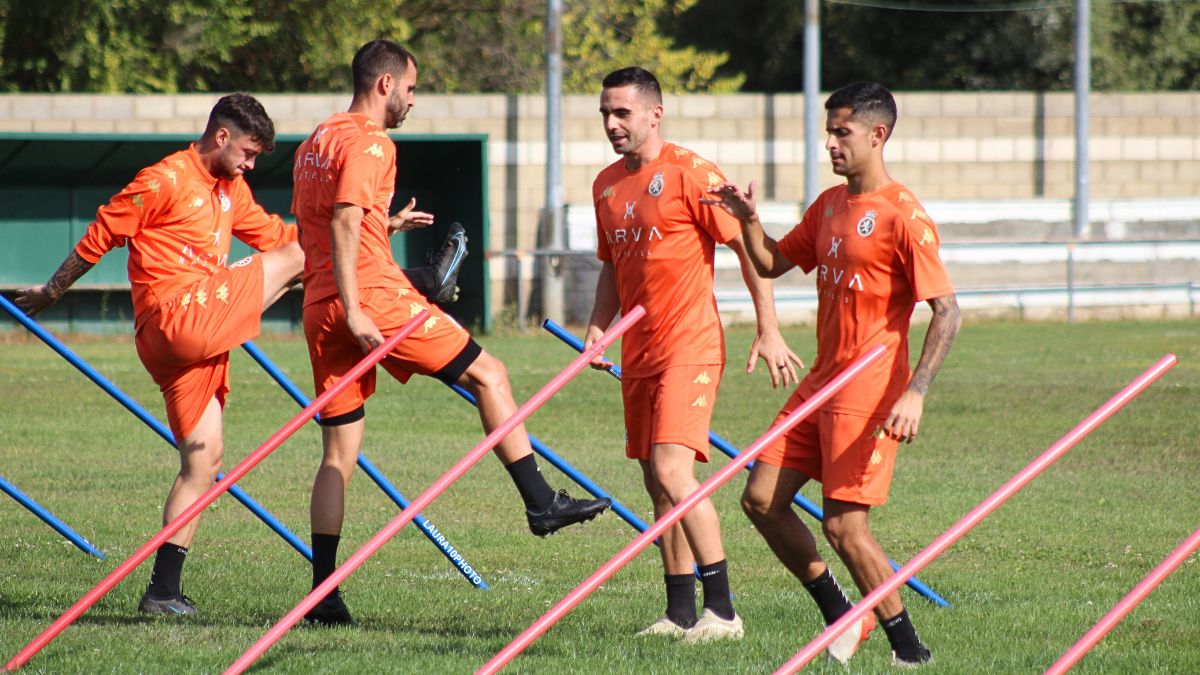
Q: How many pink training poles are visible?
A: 5